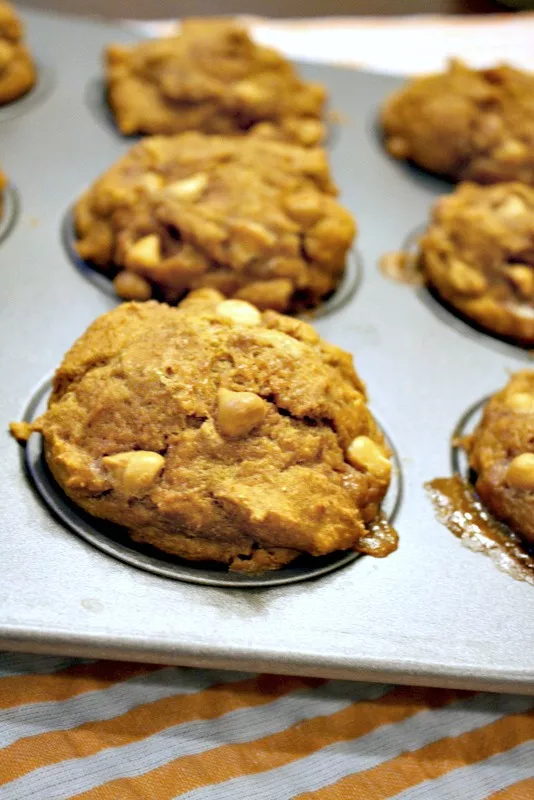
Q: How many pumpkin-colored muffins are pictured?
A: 8